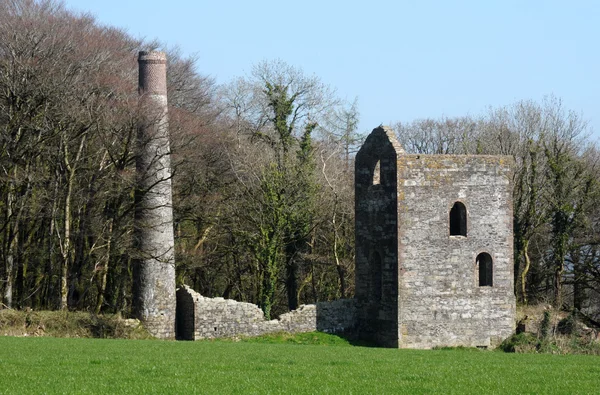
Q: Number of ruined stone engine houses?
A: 1